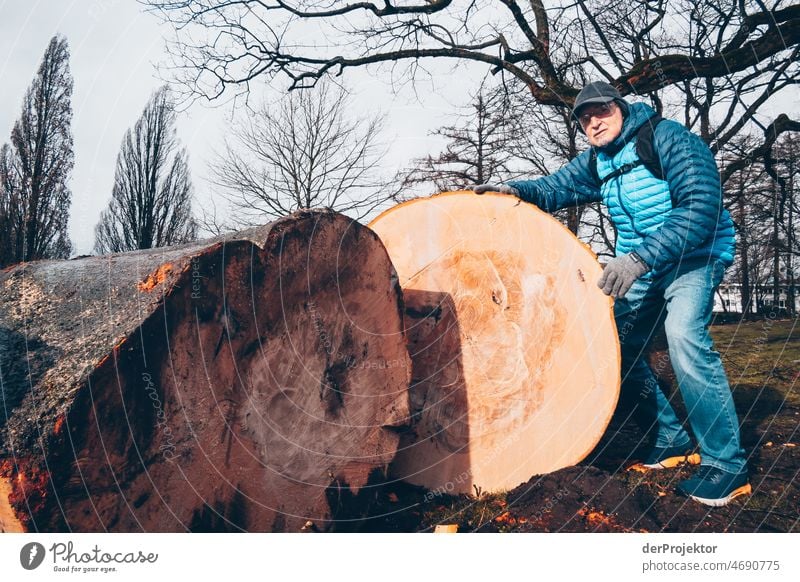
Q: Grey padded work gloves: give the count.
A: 2